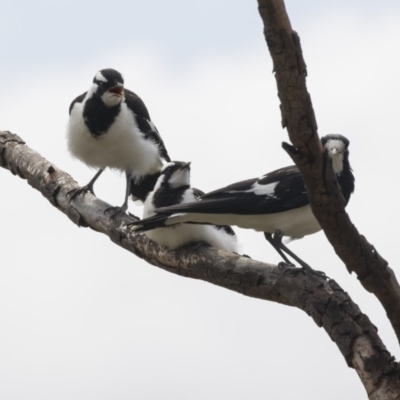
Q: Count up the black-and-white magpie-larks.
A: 3